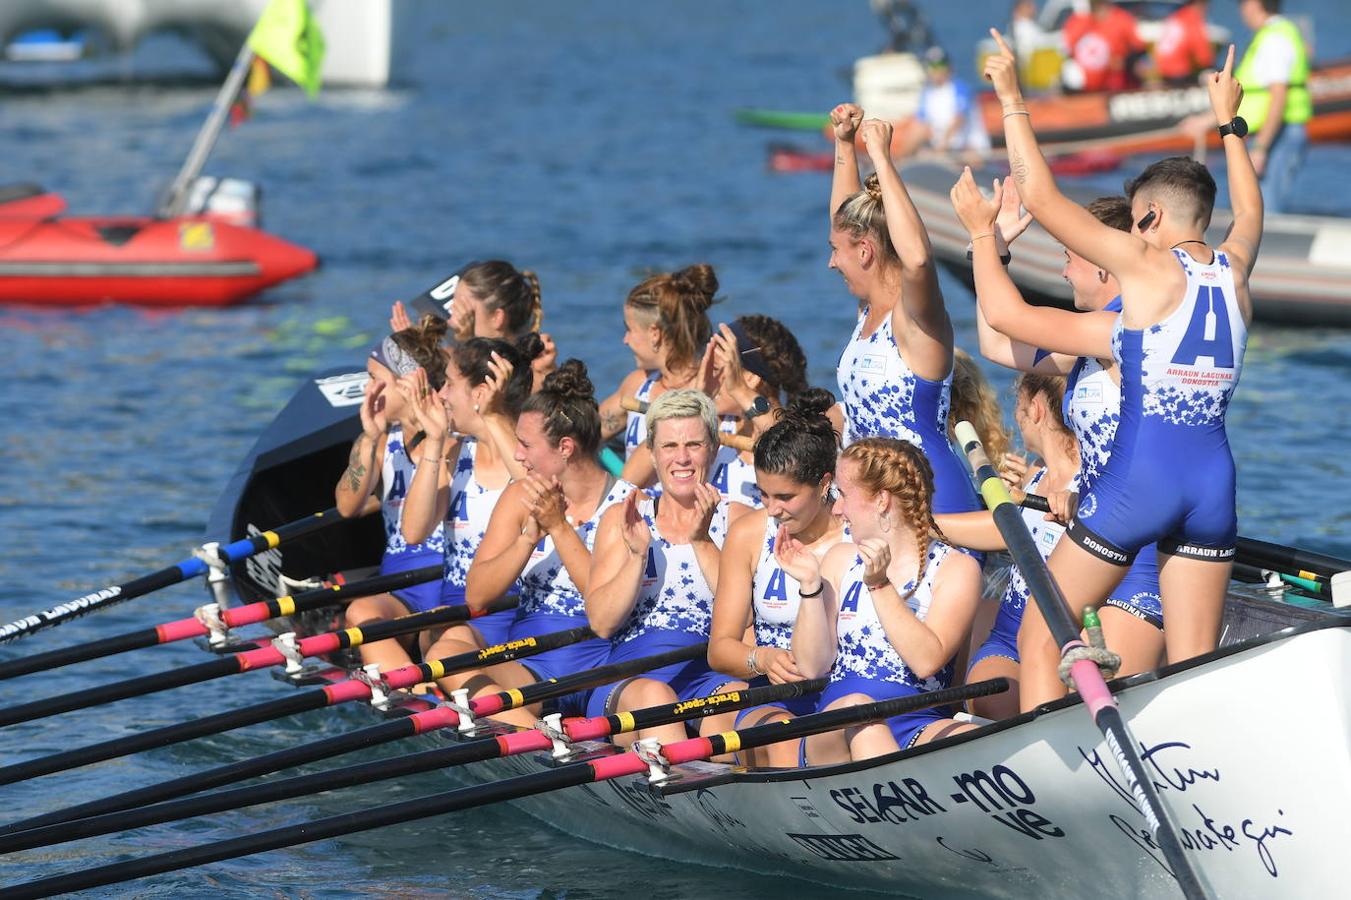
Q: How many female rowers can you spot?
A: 14